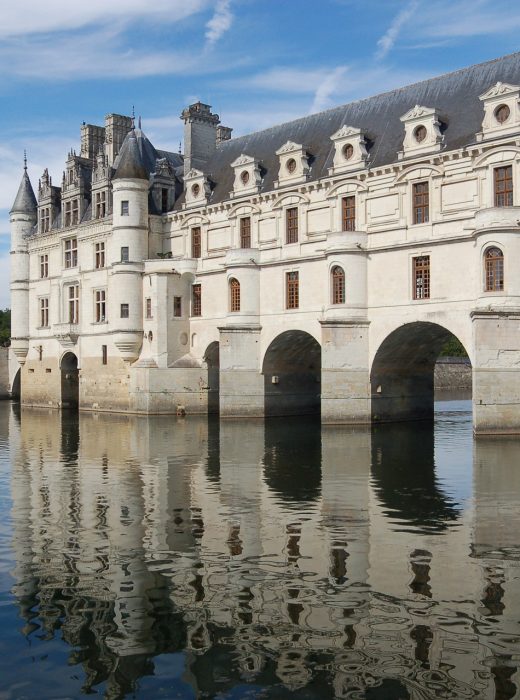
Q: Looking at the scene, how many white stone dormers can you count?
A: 6